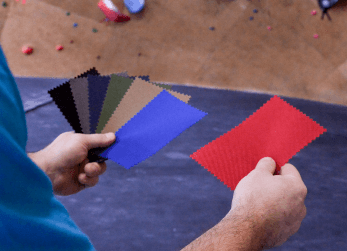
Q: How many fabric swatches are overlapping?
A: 6